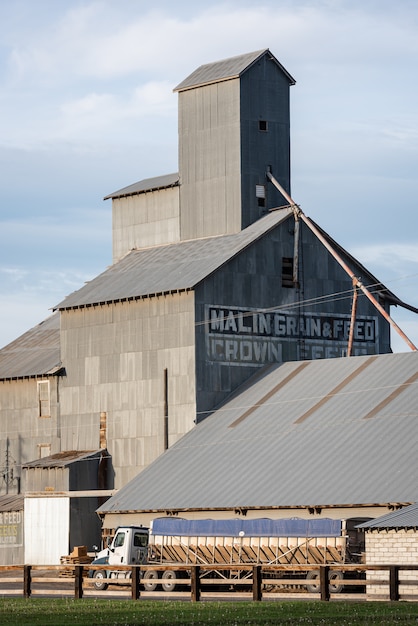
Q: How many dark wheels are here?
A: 5